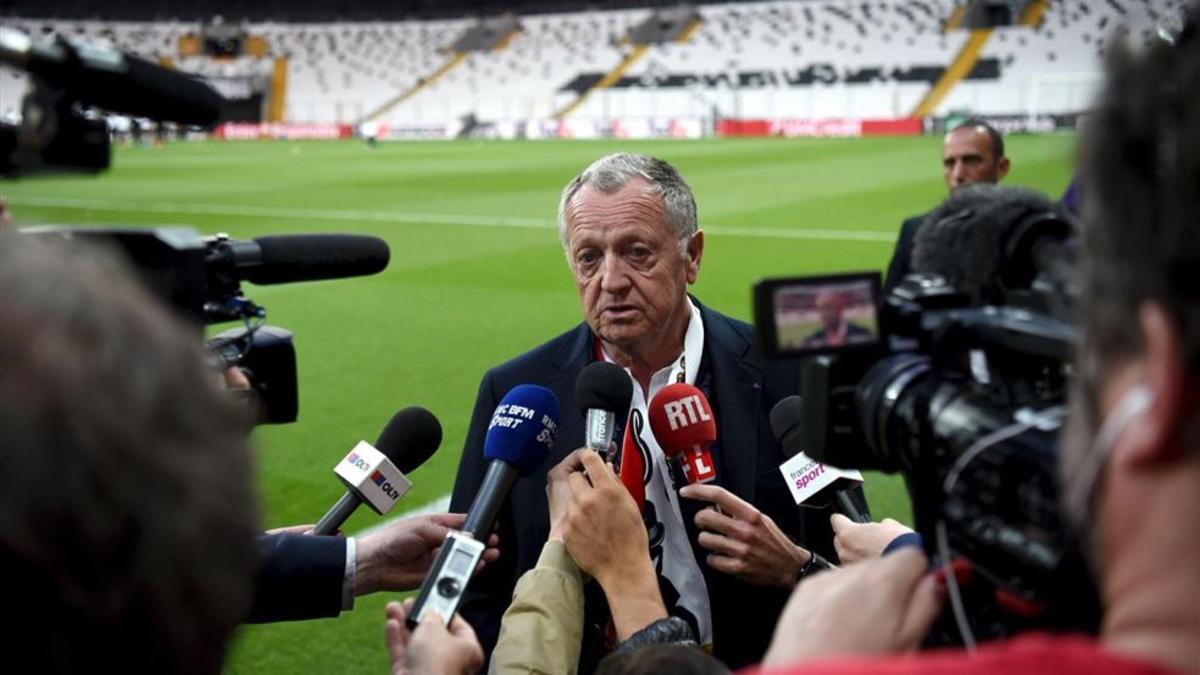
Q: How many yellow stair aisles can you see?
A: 4